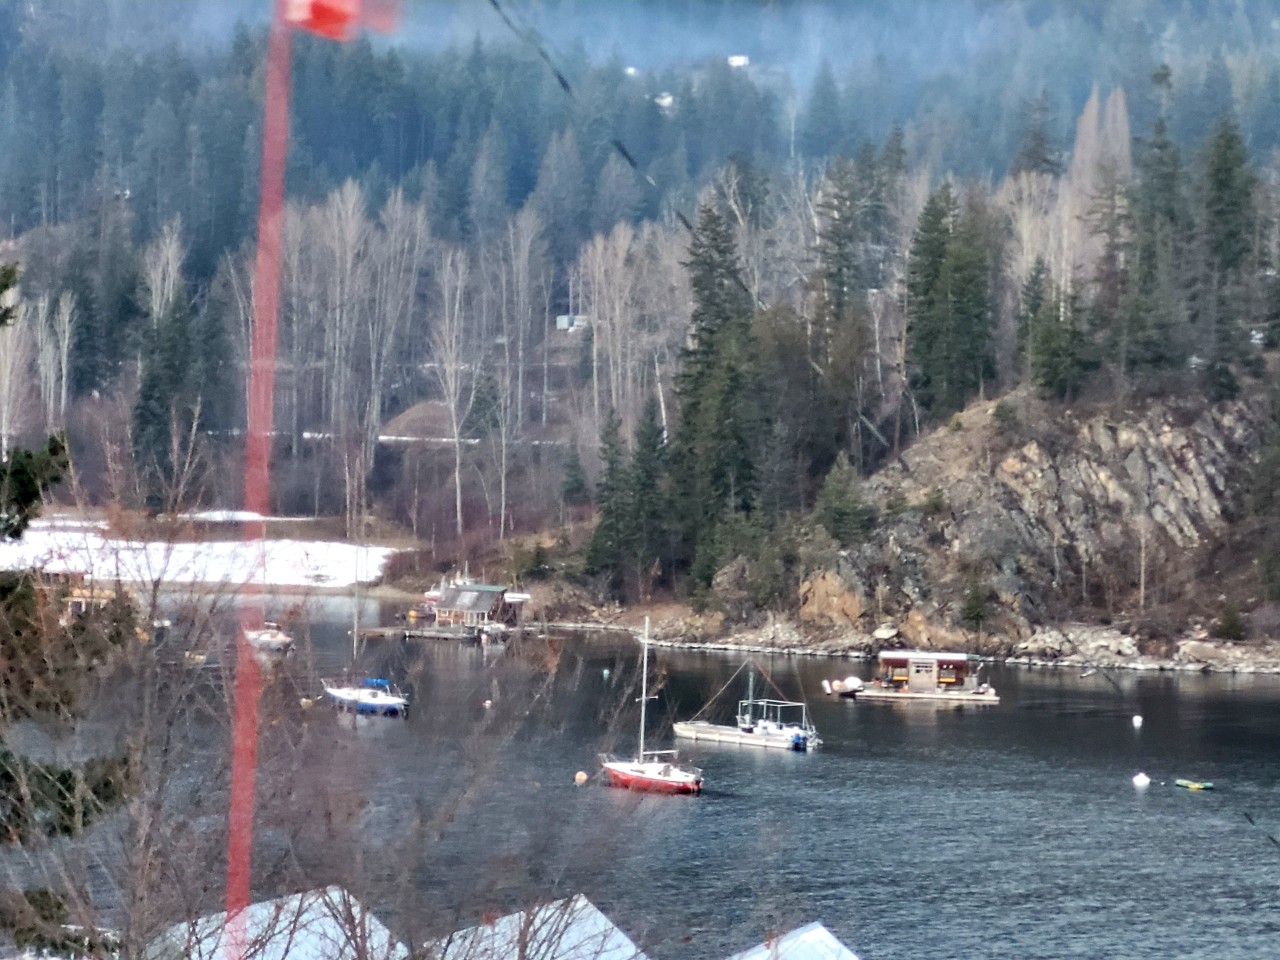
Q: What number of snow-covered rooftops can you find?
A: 3